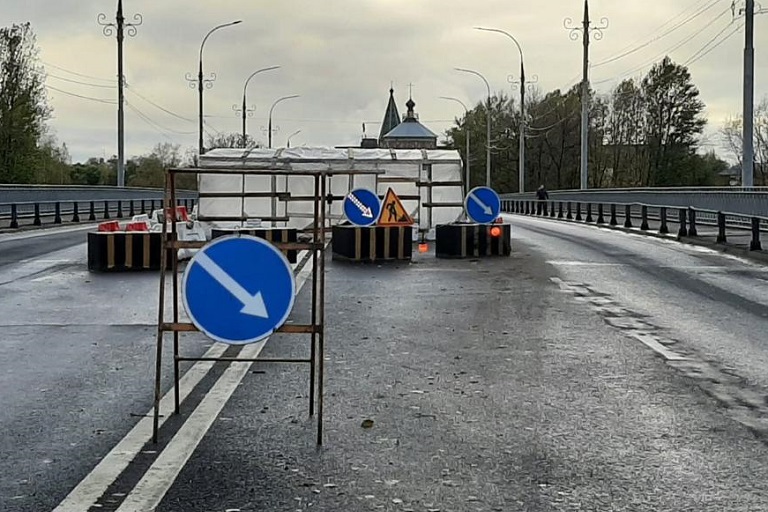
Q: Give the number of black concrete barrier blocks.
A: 4